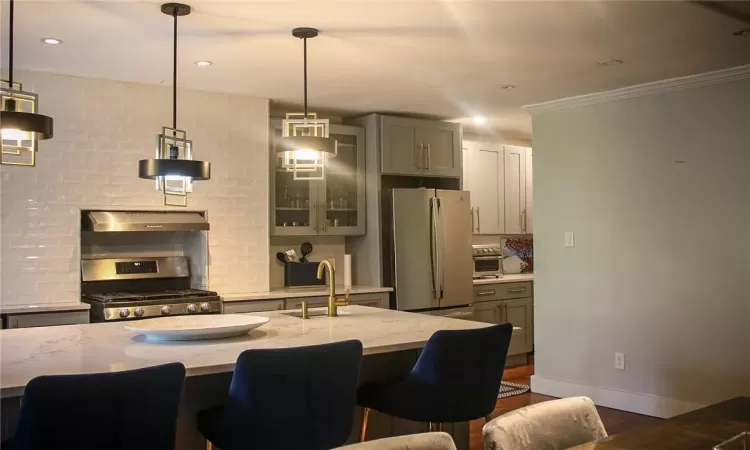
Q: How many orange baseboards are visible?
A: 0